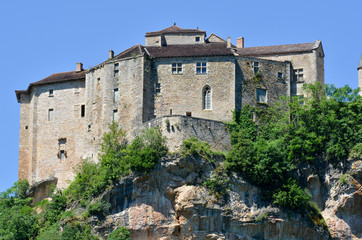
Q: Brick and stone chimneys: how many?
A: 4